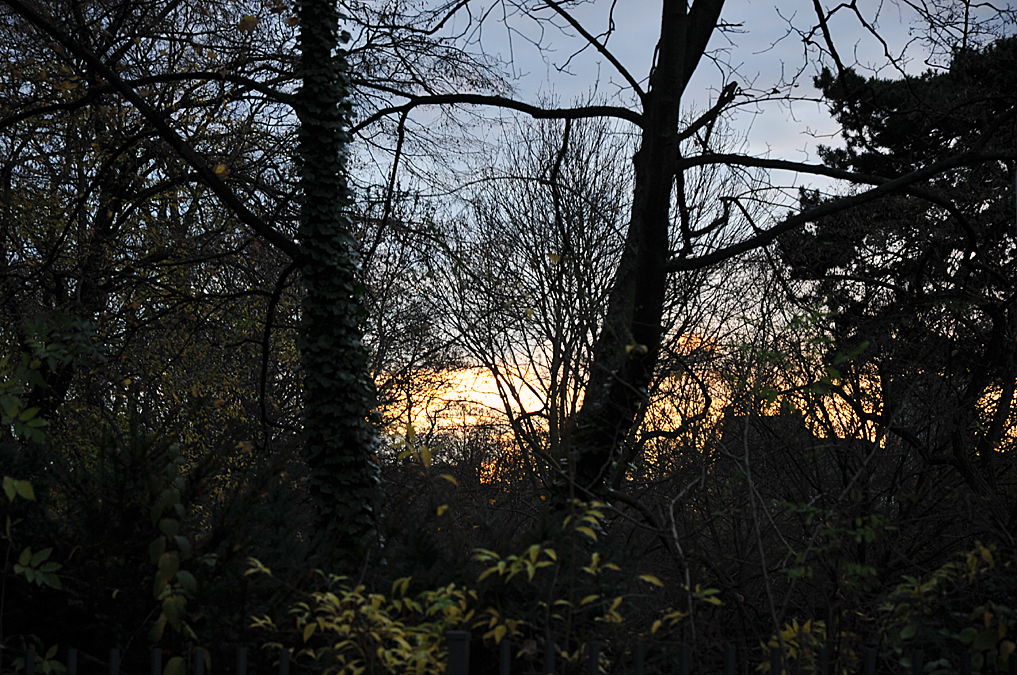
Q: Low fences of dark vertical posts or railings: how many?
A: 1